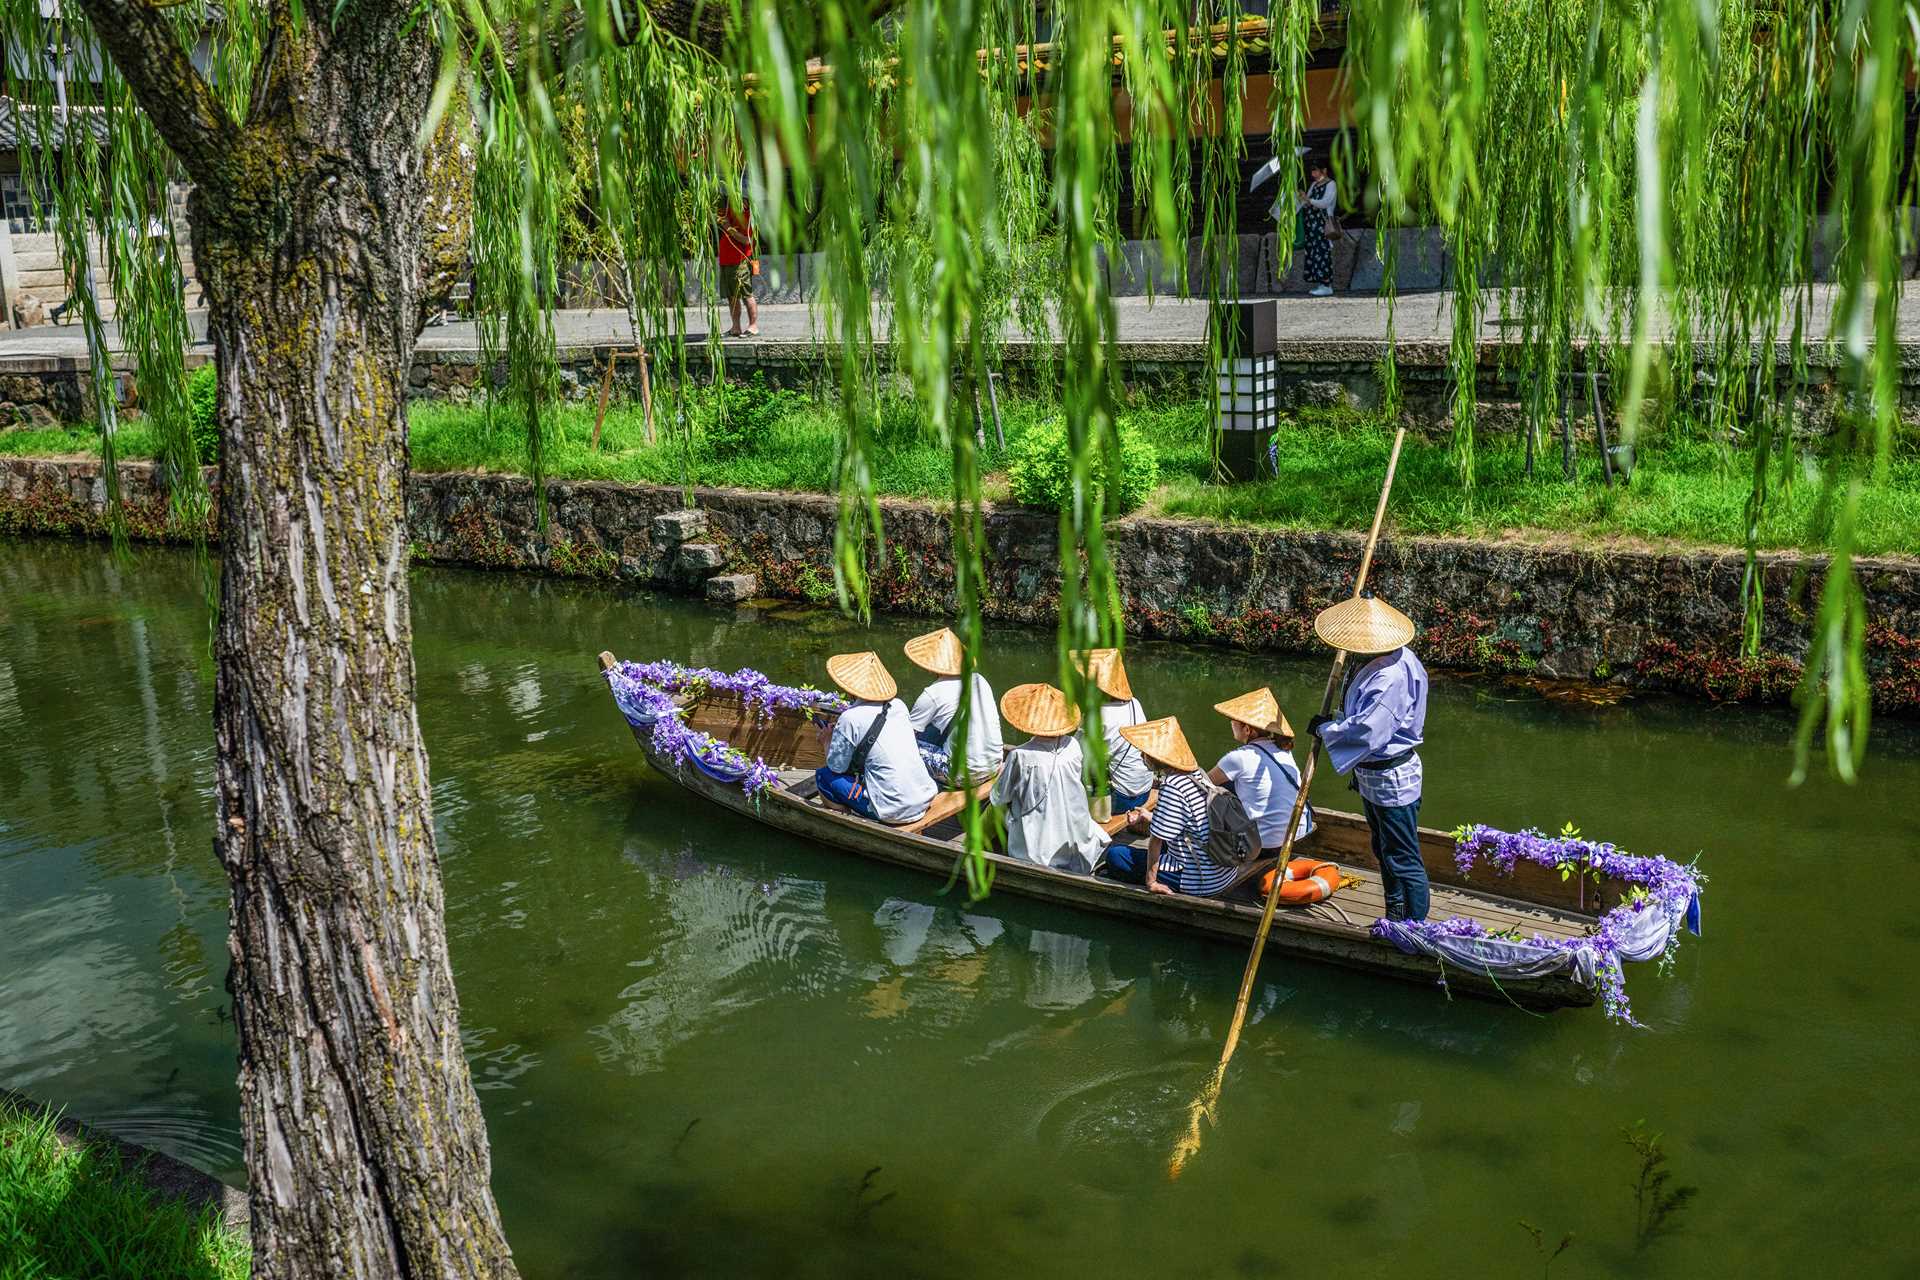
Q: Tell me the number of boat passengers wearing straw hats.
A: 6